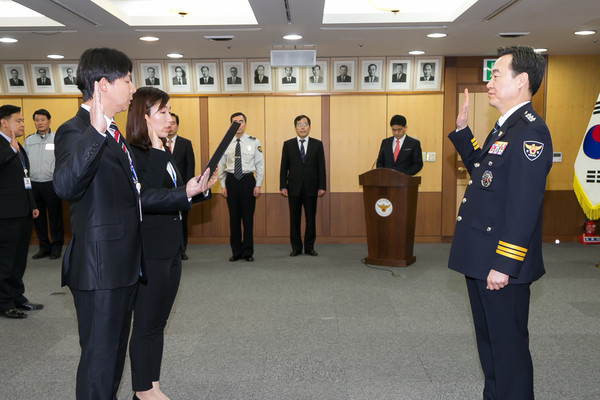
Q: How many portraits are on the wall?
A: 14